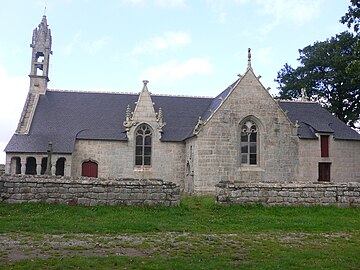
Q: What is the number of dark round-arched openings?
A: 4